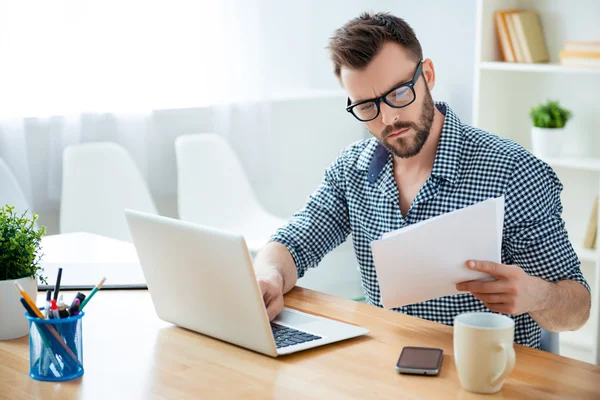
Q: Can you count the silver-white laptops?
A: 1